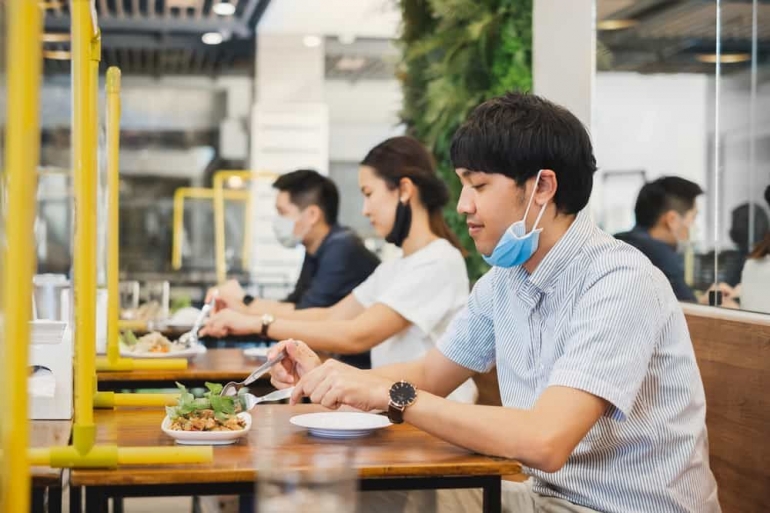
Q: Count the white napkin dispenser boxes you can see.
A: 1